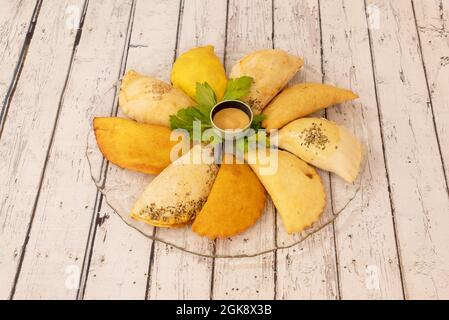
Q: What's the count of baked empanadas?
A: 9